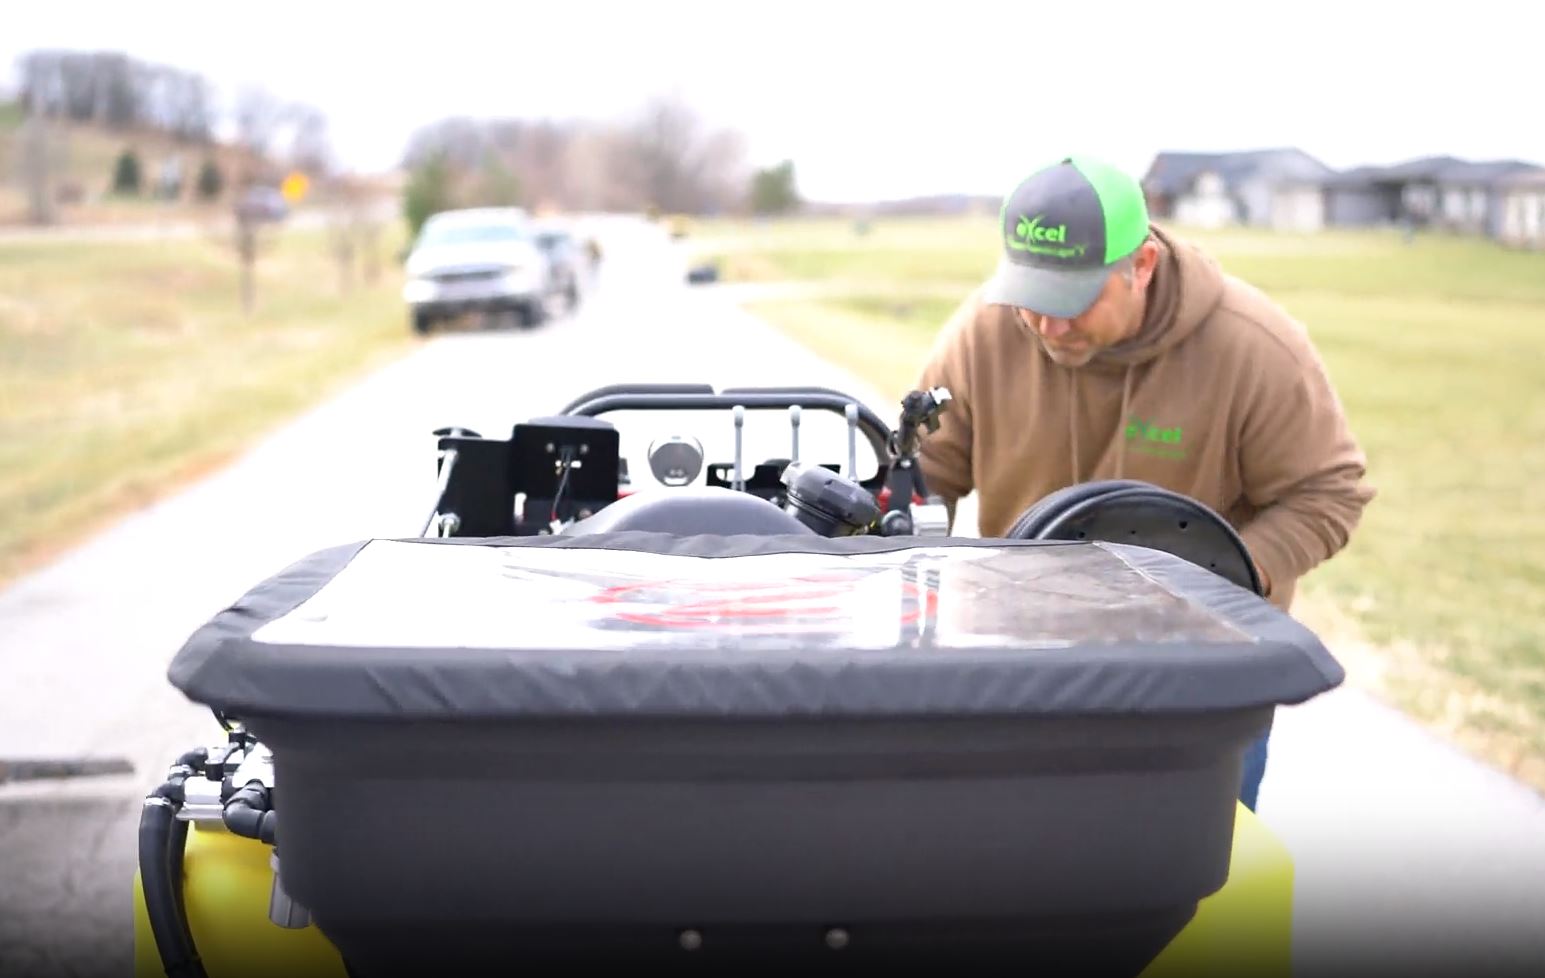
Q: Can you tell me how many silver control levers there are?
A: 3